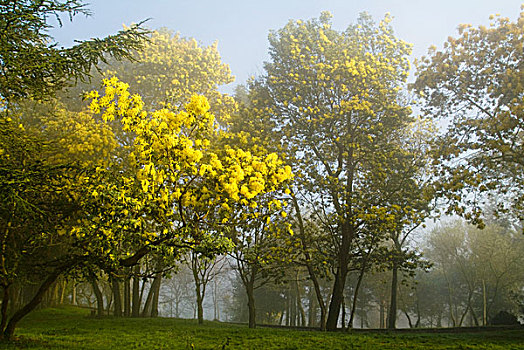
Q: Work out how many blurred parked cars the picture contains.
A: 0